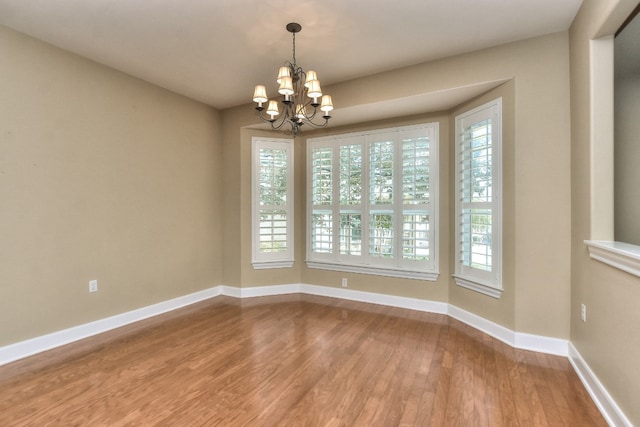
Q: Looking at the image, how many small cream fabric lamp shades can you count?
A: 8